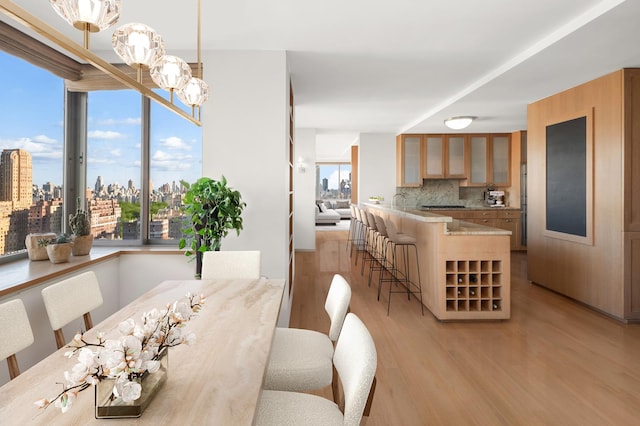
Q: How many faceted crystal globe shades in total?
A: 4